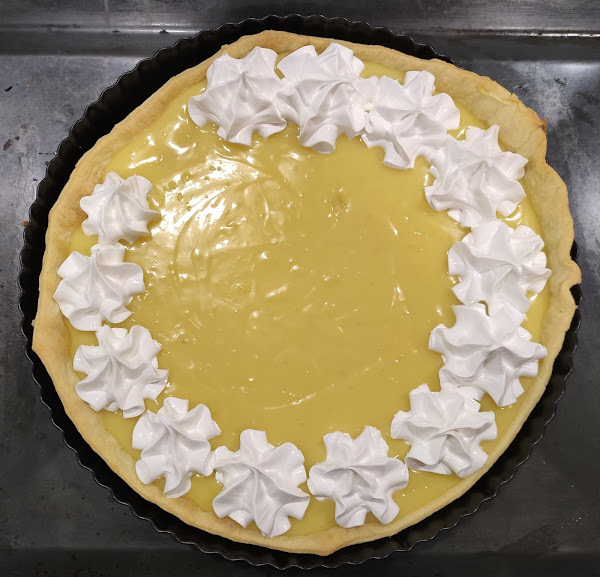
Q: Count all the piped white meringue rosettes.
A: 13